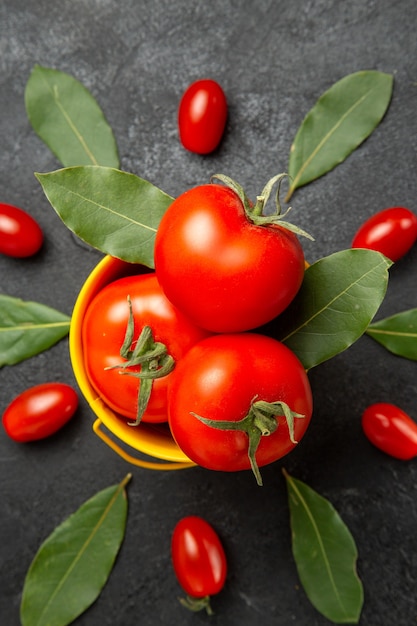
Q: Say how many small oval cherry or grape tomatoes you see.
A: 6